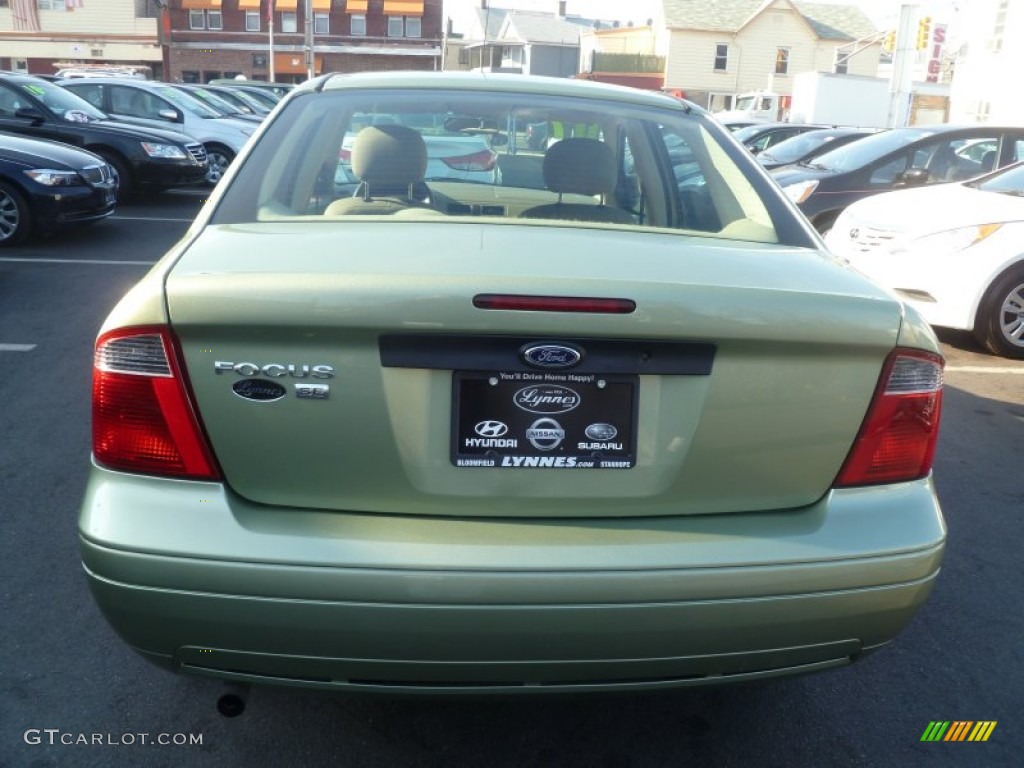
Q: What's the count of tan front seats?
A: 2